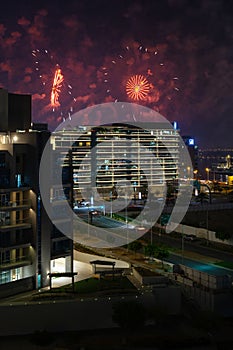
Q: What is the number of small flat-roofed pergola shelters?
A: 2